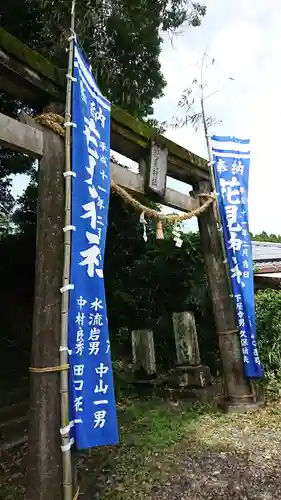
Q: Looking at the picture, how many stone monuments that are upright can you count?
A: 2